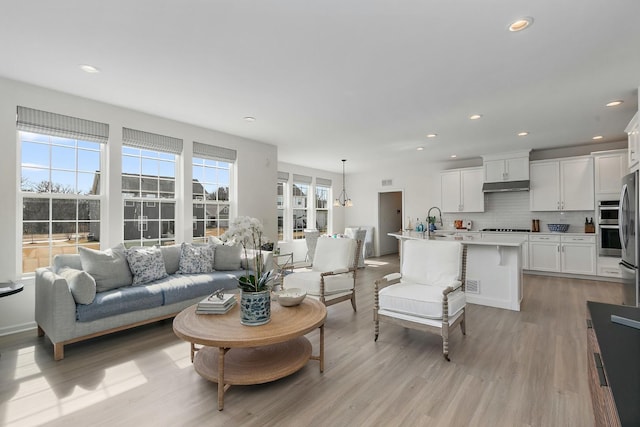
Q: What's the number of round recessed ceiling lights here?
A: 10